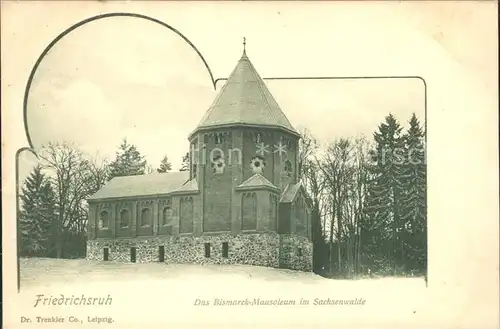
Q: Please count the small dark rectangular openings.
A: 5